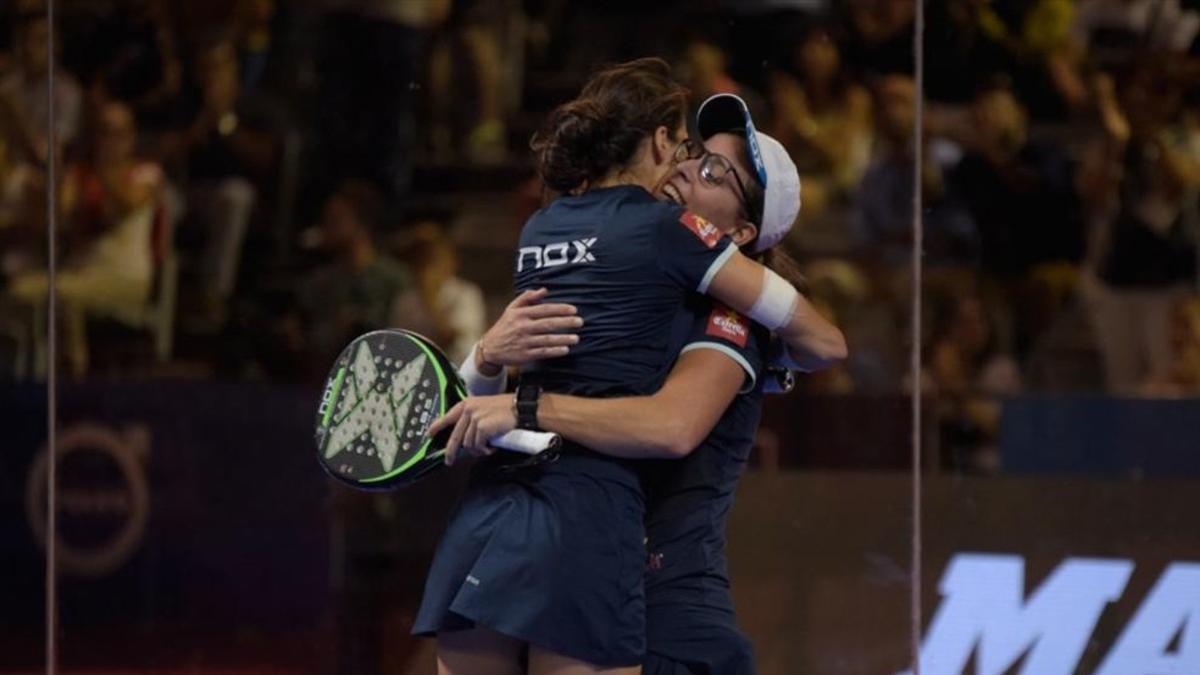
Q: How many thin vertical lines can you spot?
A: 2